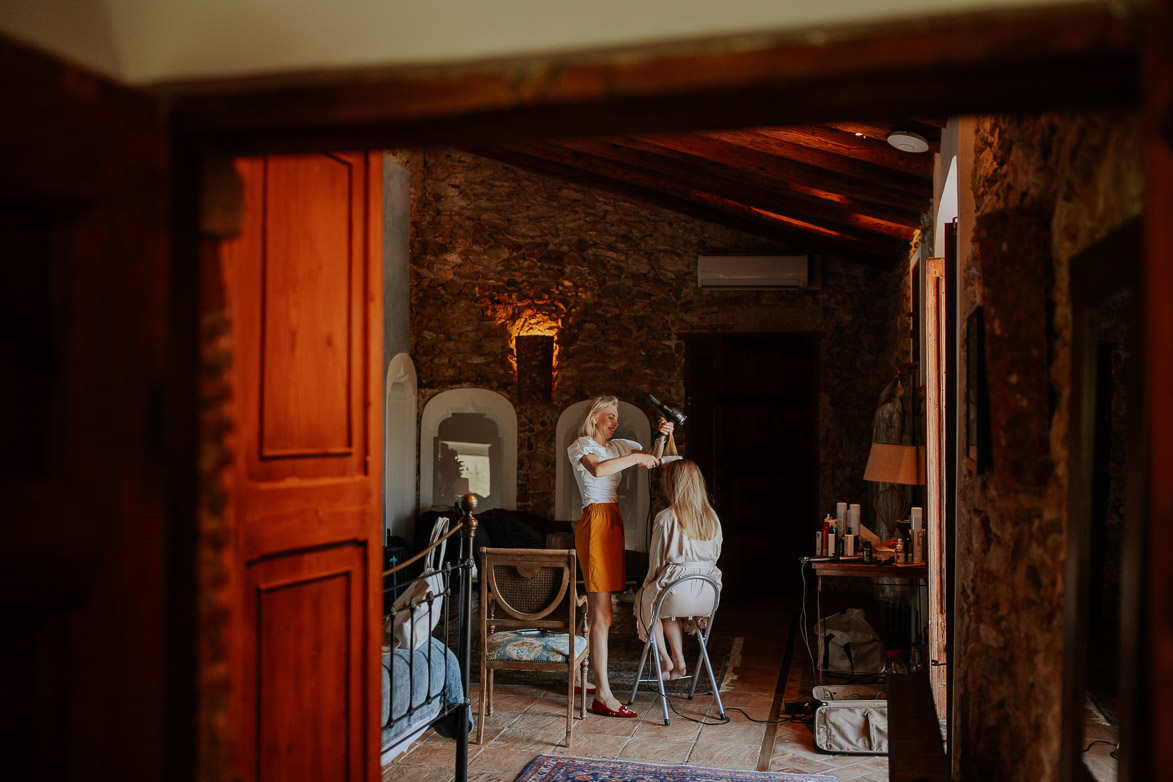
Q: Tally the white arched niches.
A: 3